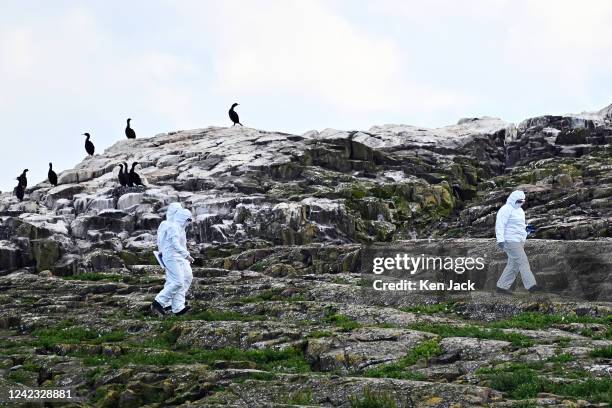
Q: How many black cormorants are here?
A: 9